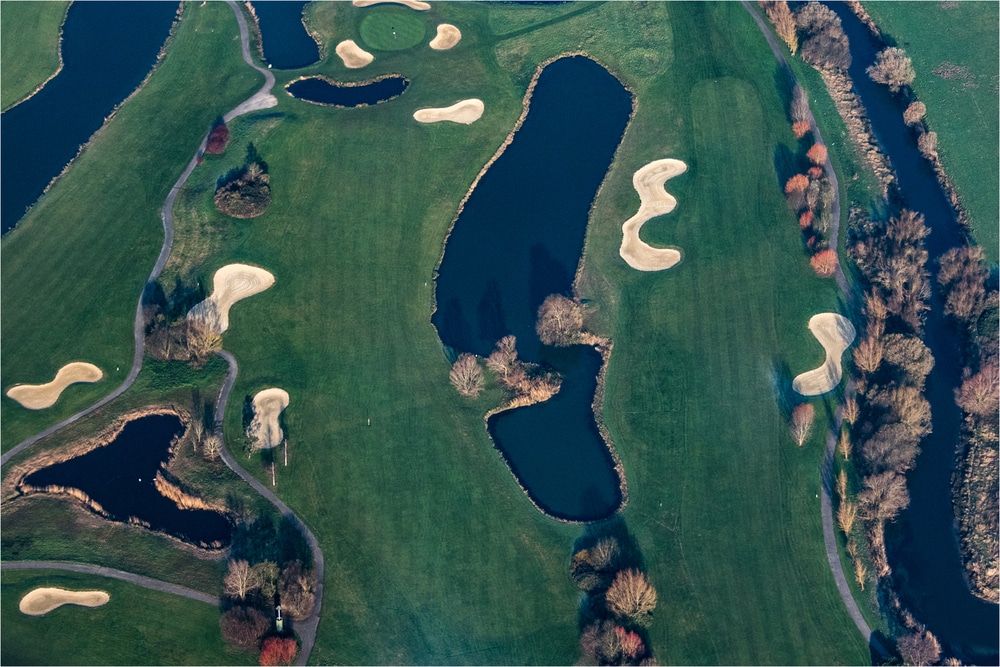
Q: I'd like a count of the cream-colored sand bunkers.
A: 10